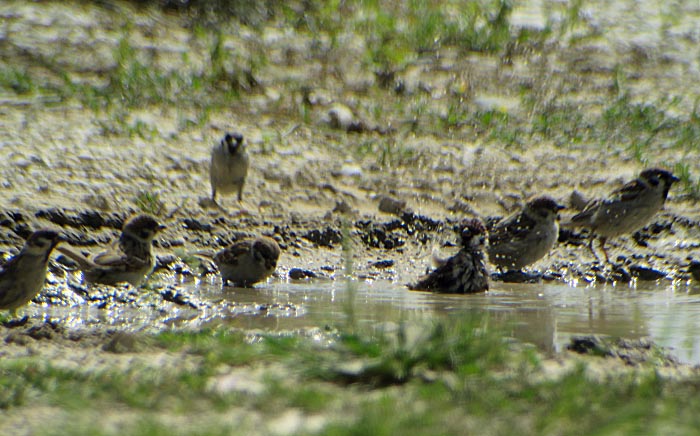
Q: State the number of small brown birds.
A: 7